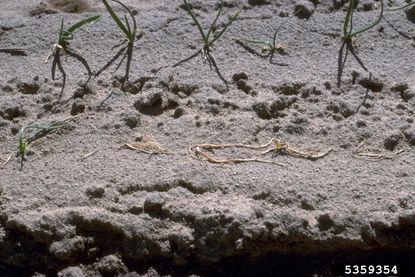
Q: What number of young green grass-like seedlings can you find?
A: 6